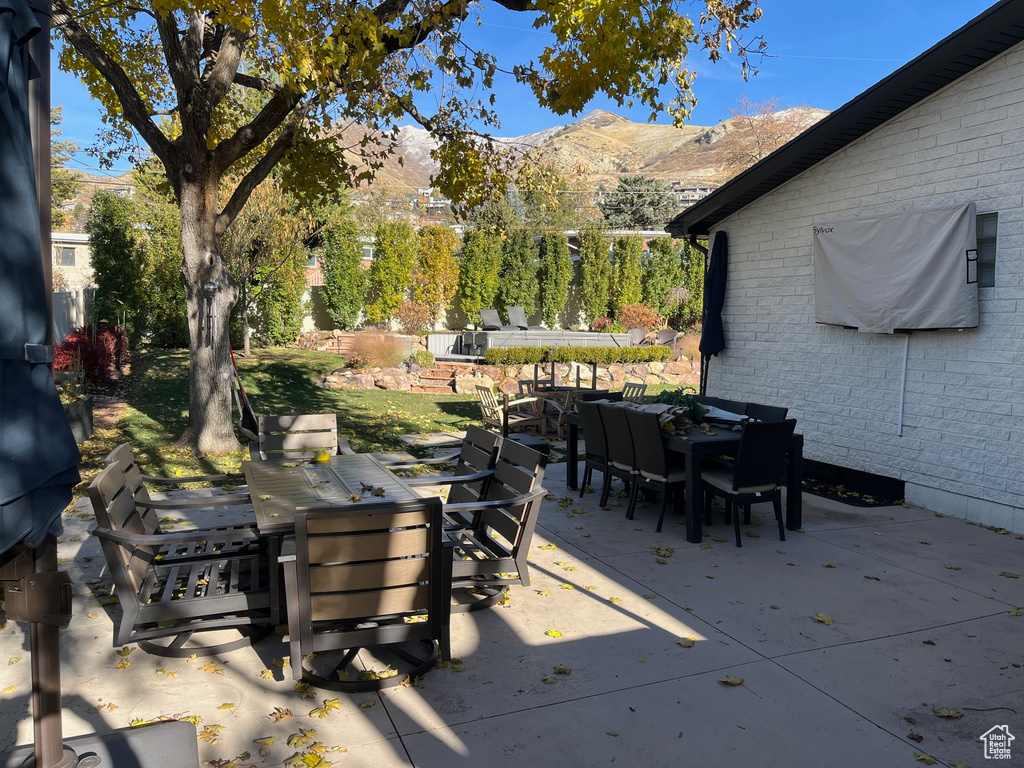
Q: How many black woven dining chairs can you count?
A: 8